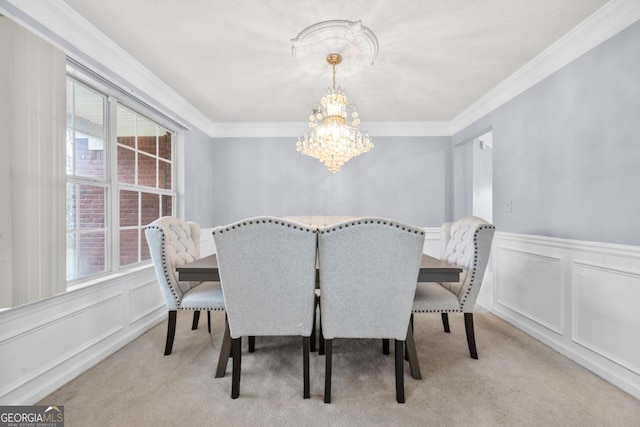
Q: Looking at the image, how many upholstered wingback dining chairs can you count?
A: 4